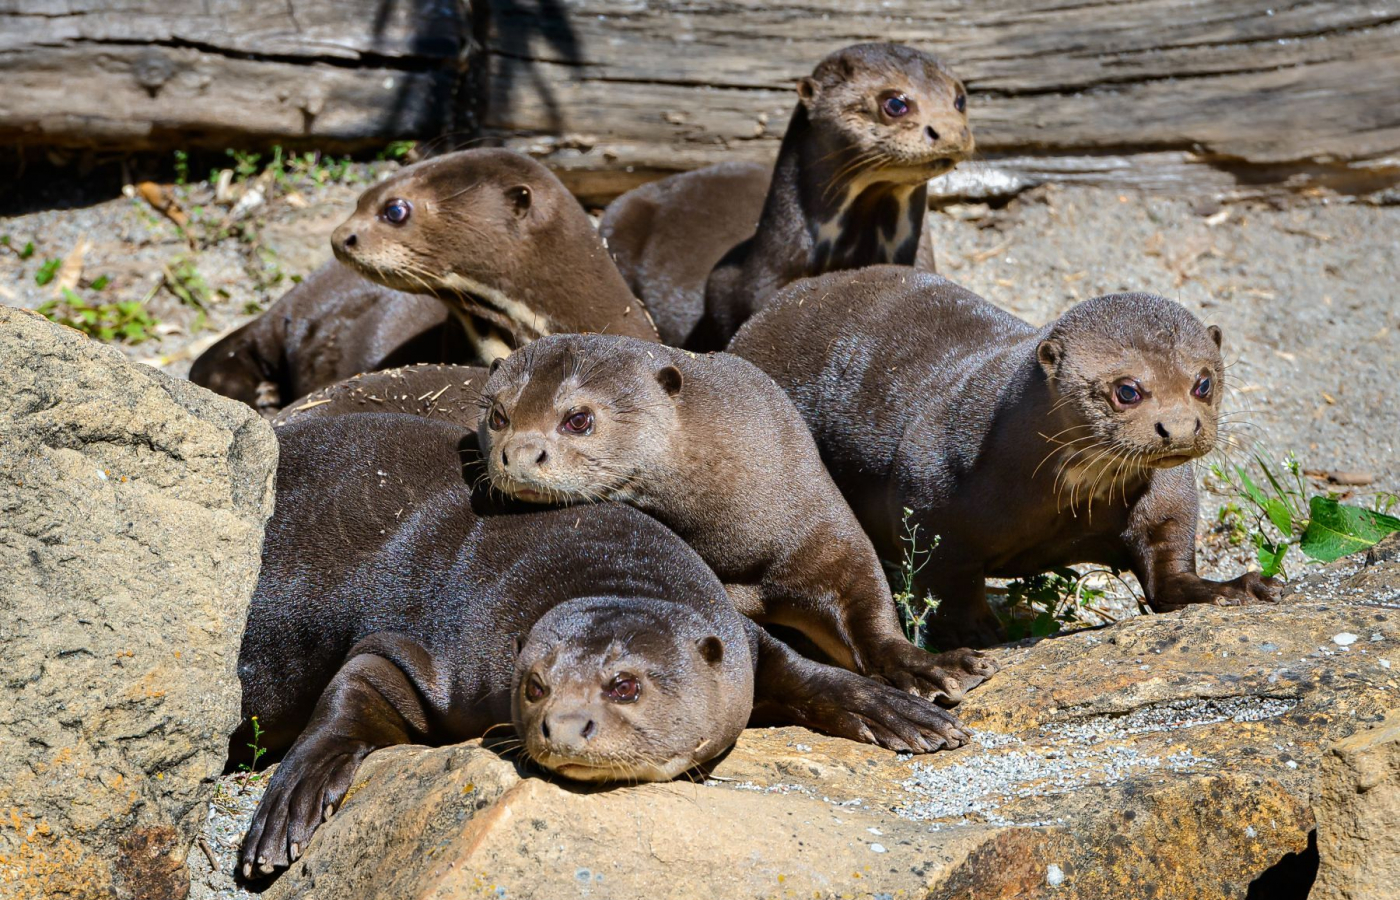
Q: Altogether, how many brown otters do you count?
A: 5